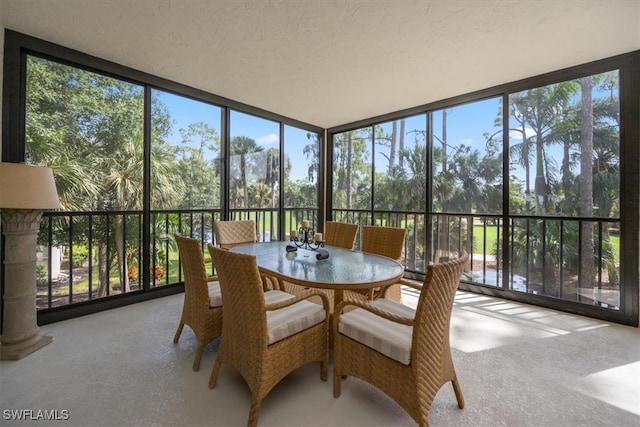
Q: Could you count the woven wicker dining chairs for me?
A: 6